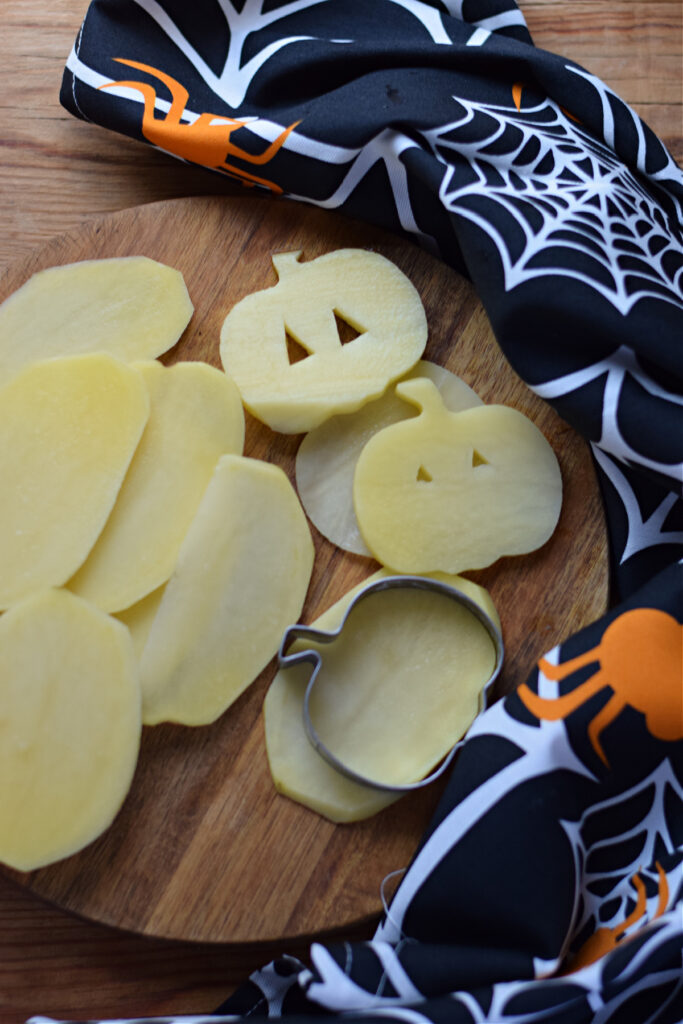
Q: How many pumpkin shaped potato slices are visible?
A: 2